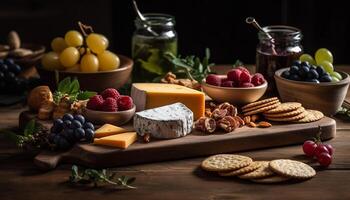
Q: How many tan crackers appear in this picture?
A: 12